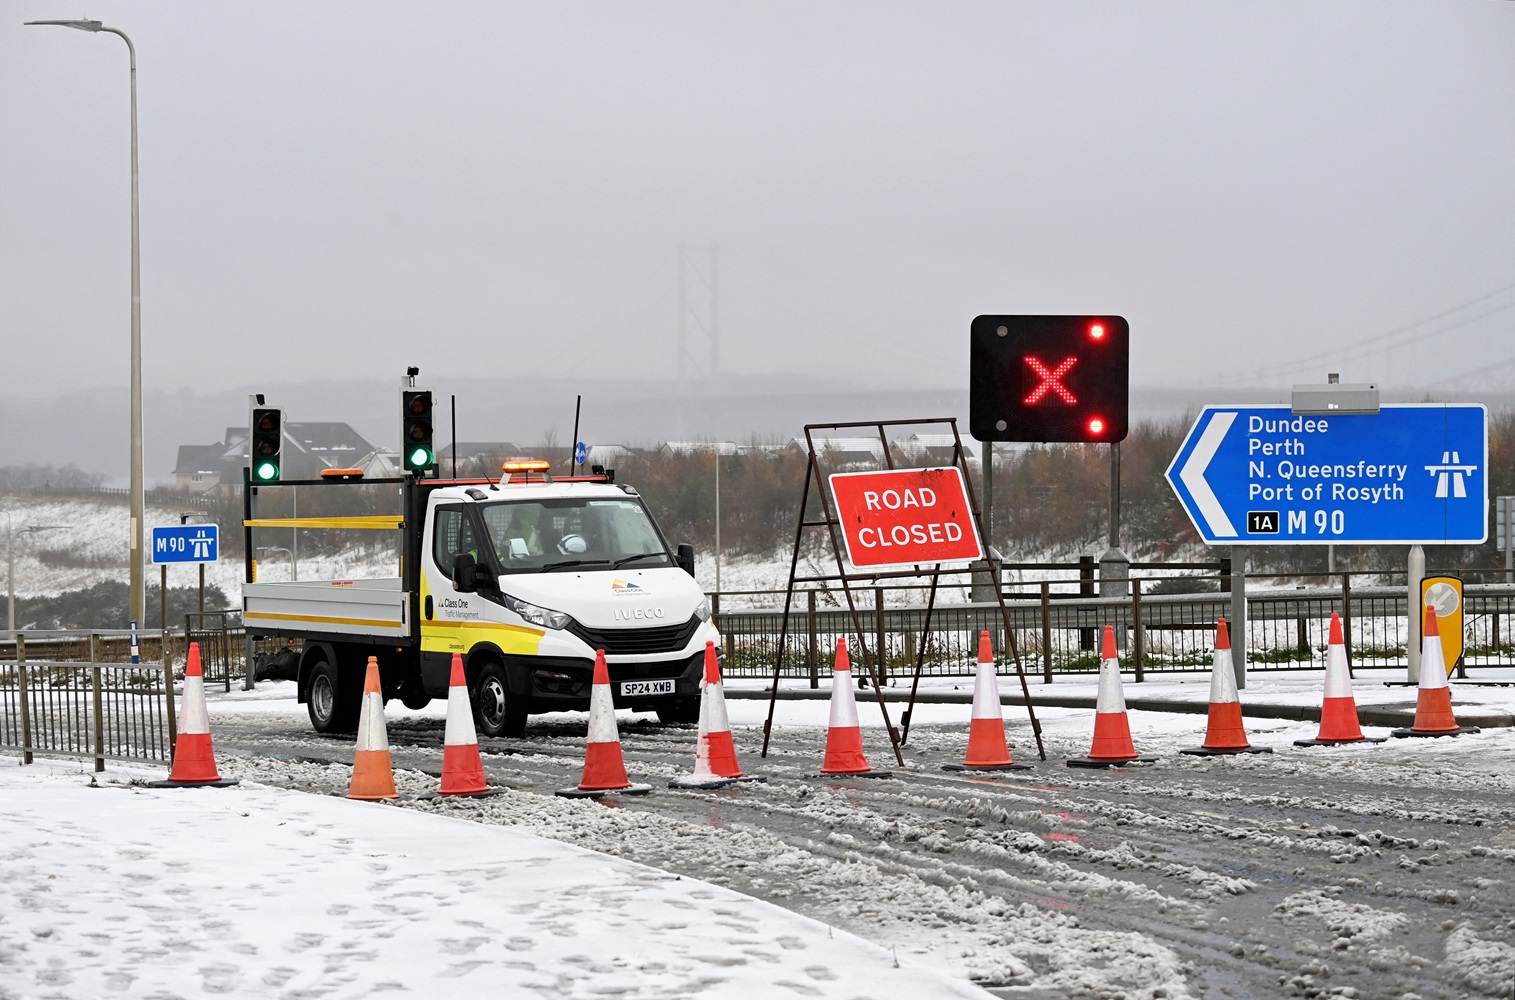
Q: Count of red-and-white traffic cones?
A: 11